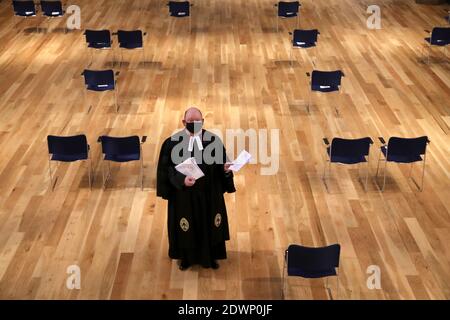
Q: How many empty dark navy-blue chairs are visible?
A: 15